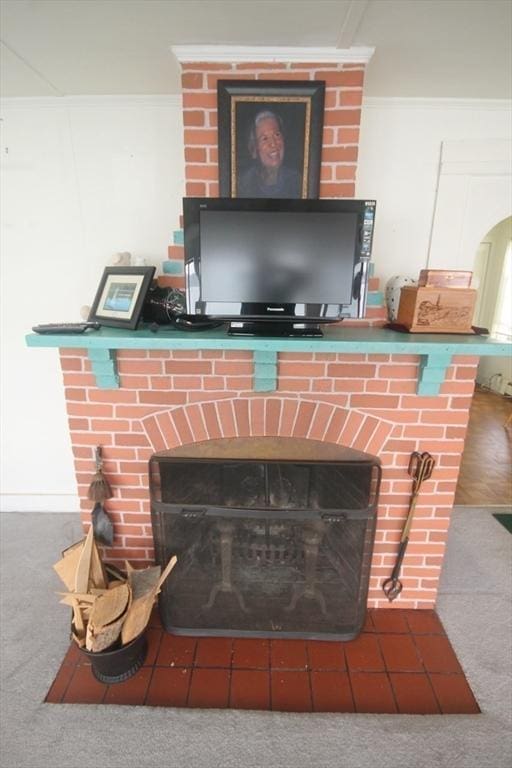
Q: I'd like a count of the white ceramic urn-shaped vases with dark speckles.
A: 1